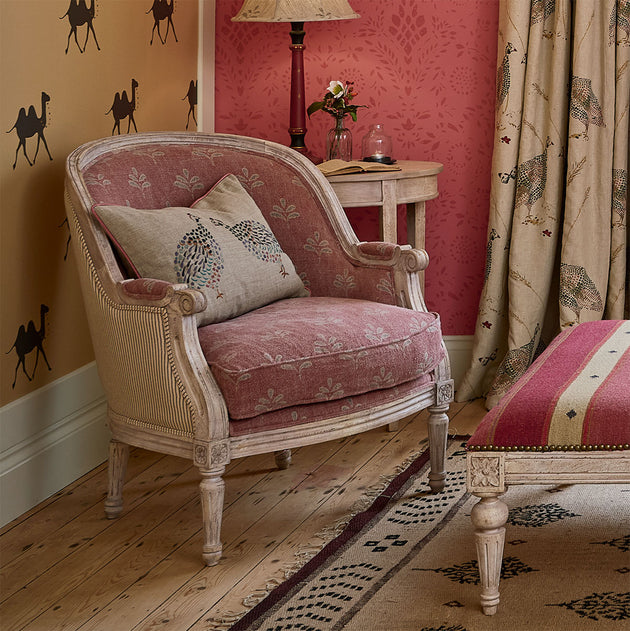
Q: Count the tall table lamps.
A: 1